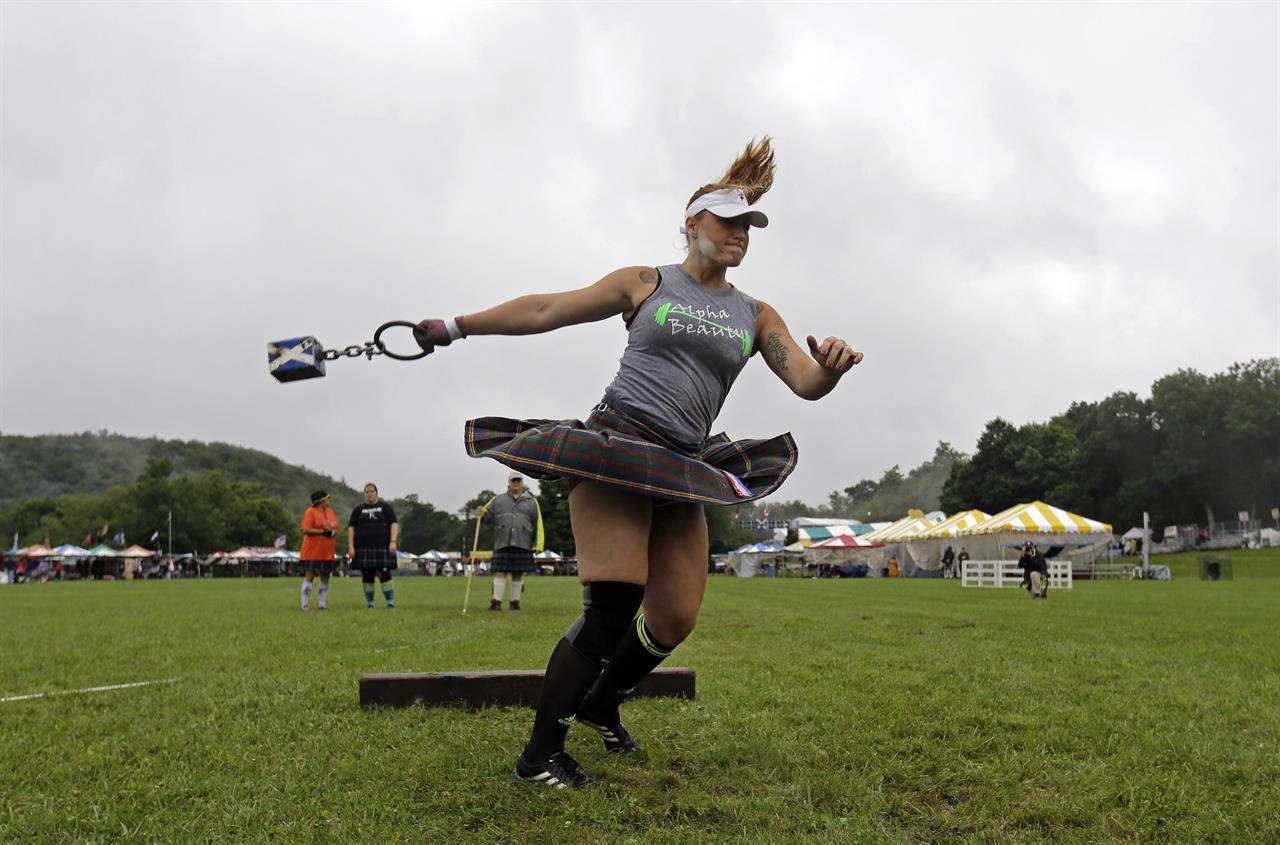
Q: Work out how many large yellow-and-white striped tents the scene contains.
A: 3